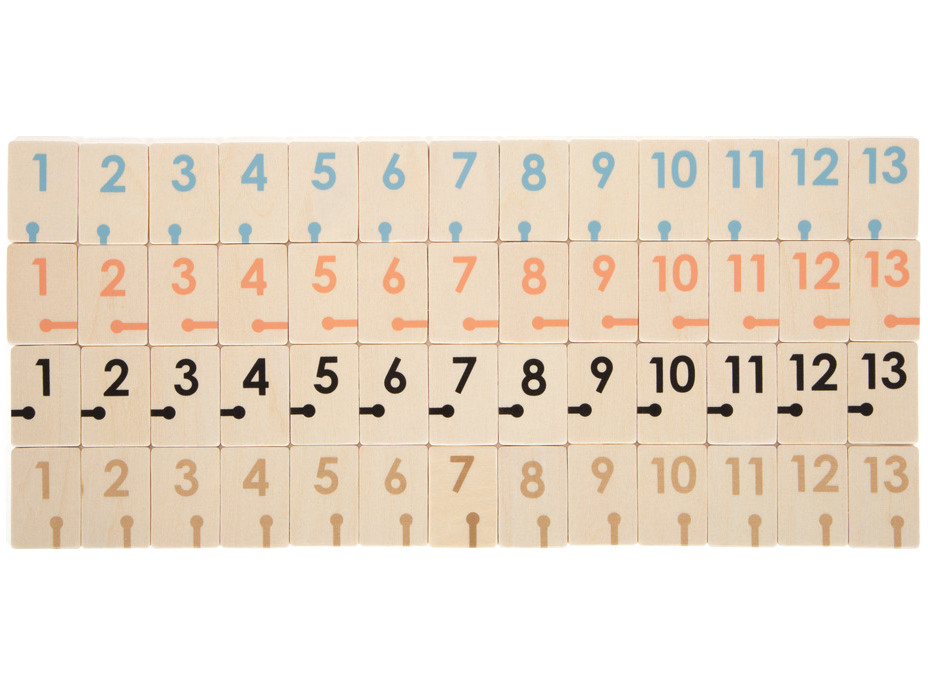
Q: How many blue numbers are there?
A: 13